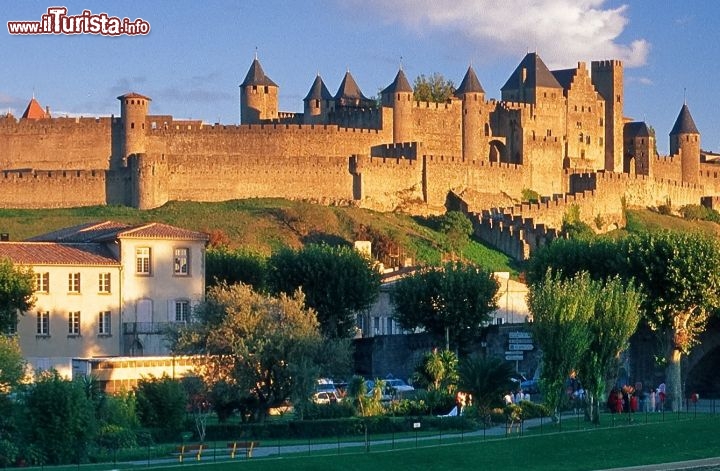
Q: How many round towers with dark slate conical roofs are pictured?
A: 6